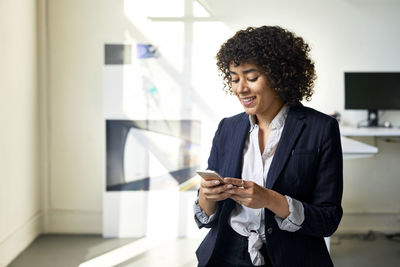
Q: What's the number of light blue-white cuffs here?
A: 2